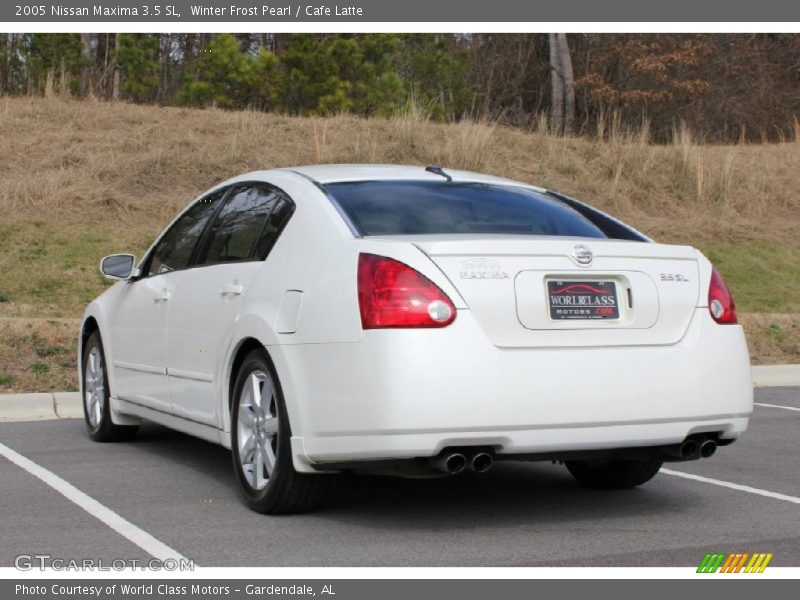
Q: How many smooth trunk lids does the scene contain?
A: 1